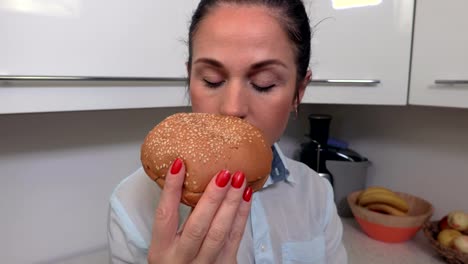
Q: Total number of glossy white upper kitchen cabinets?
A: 3